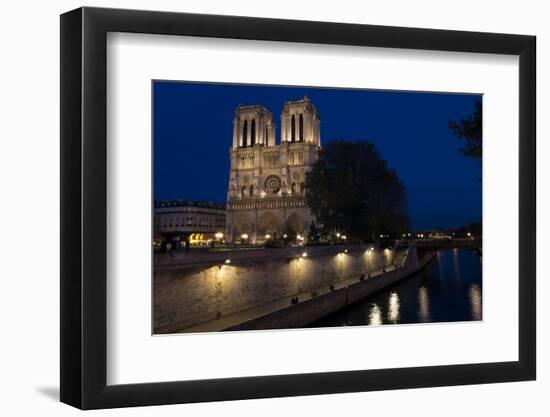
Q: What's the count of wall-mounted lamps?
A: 5